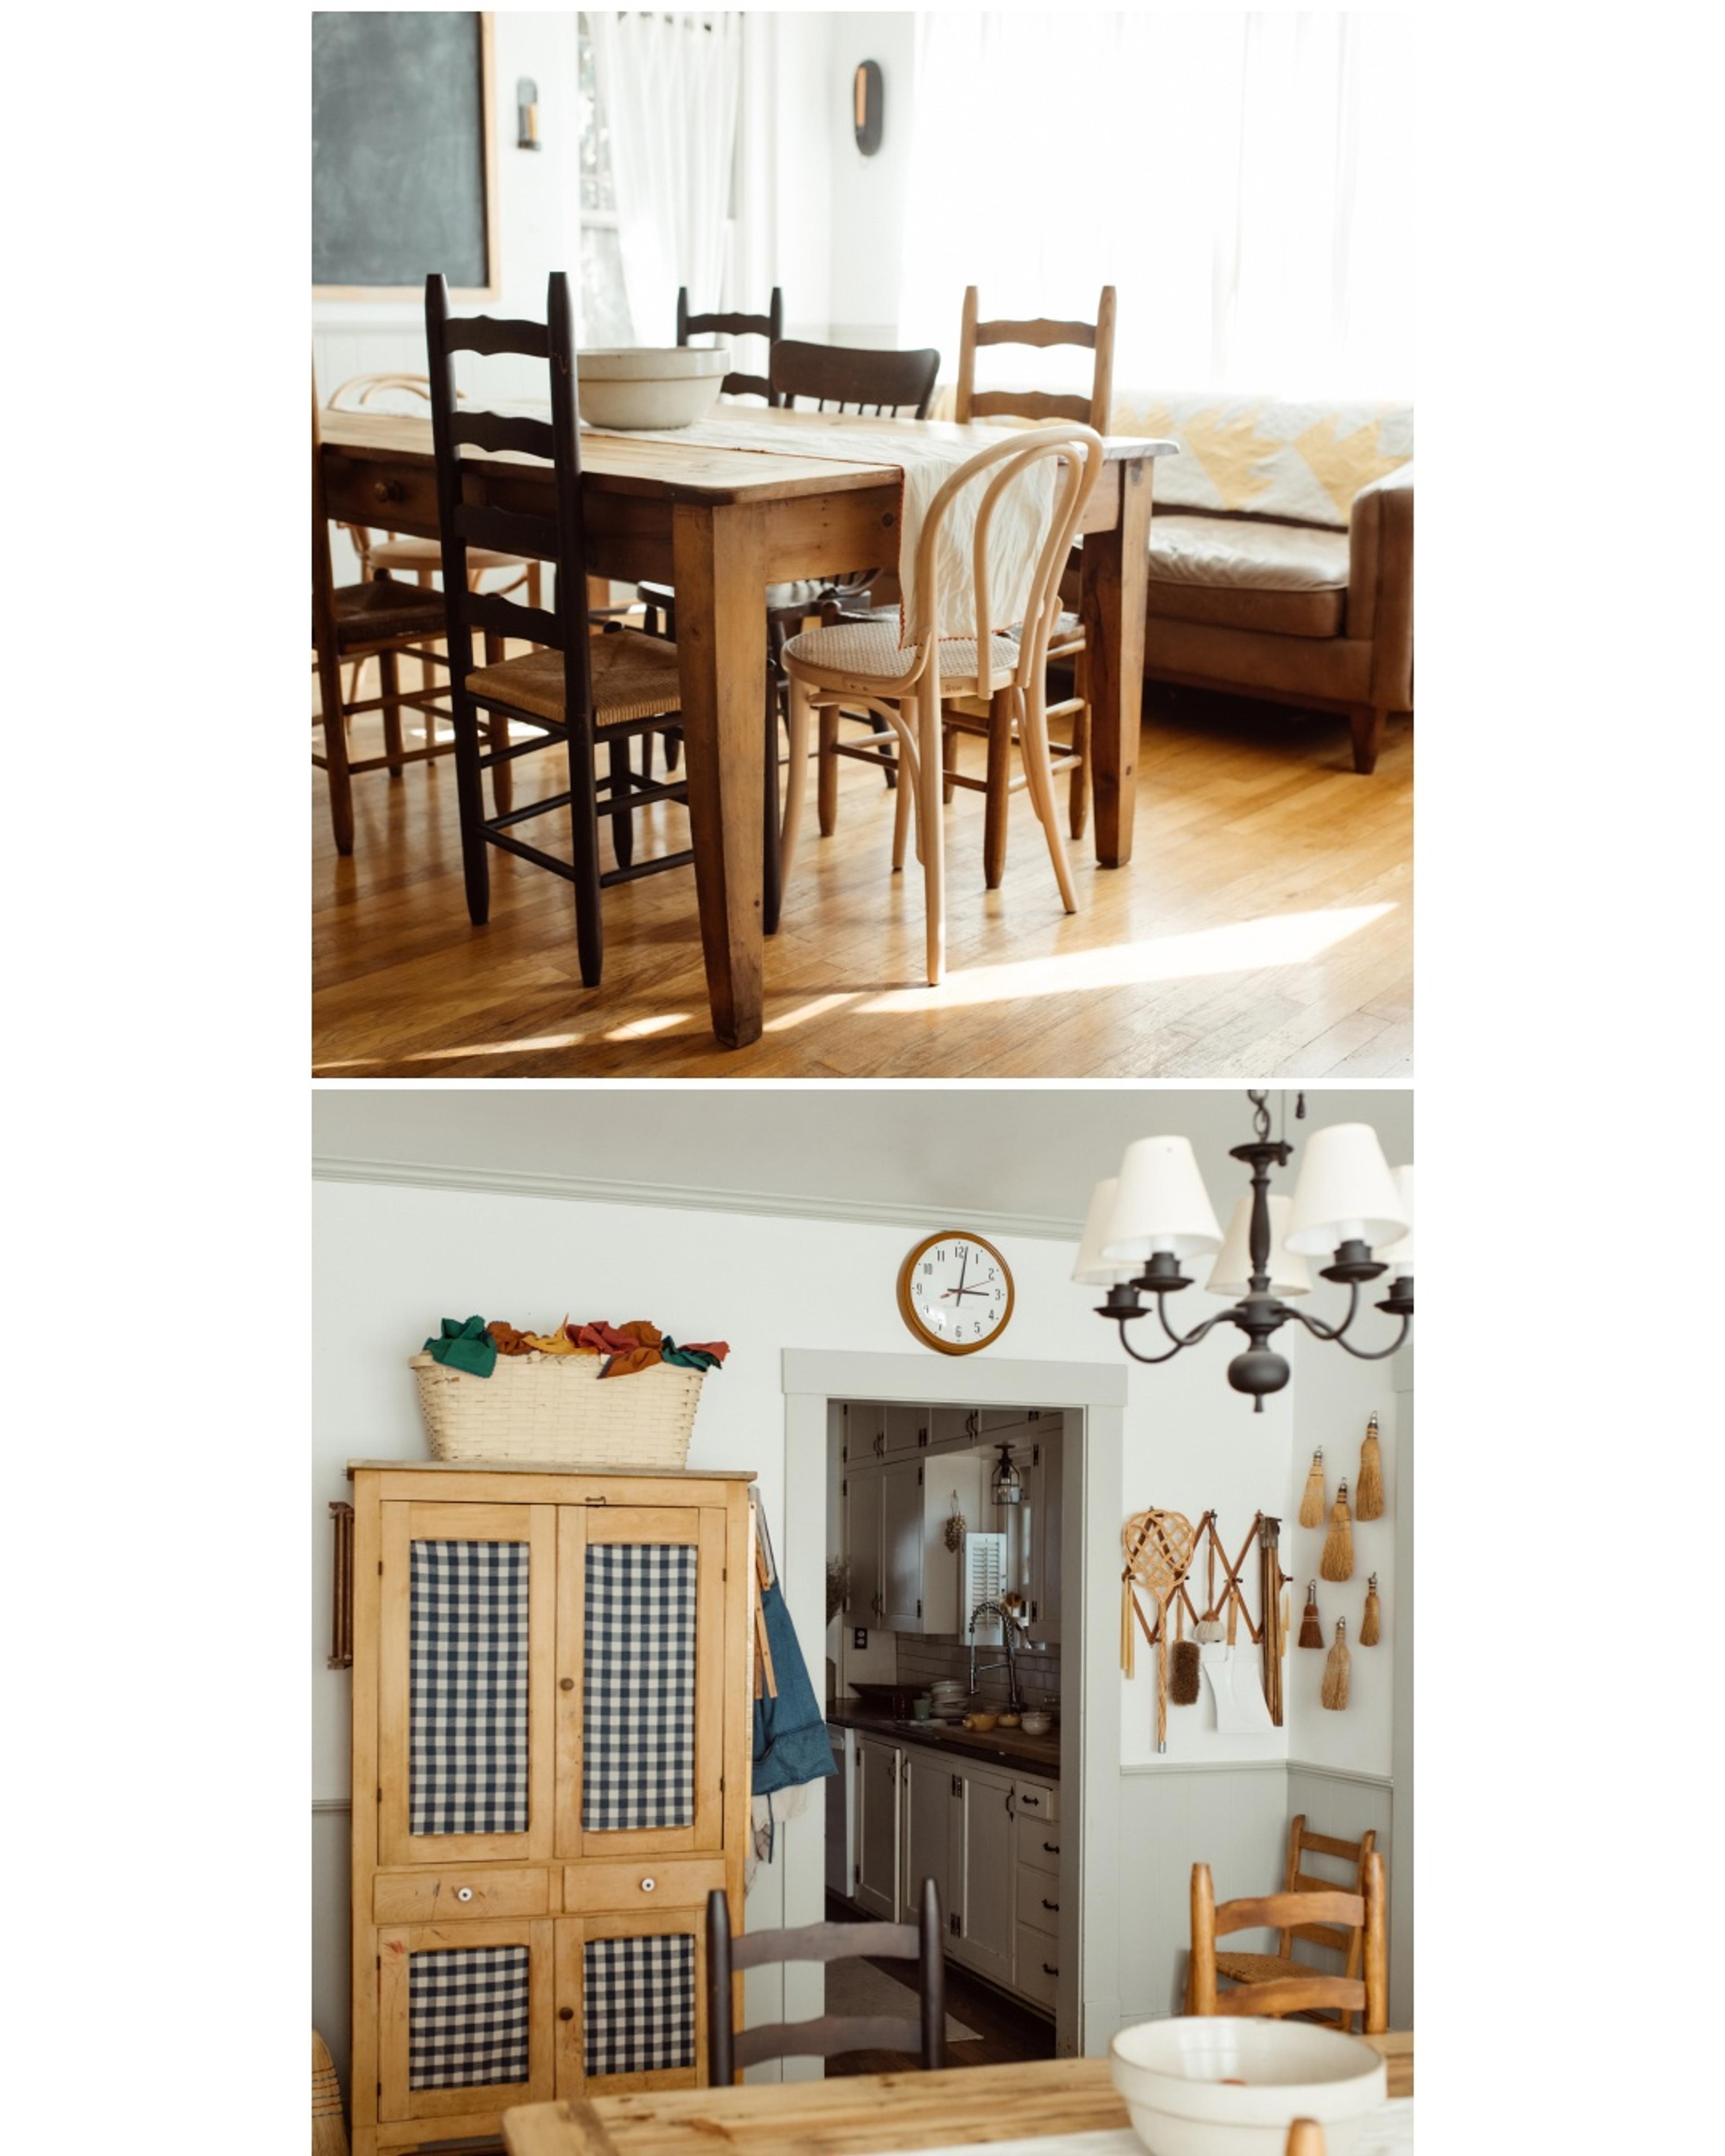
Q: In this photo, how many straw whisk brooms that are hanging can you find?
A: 6